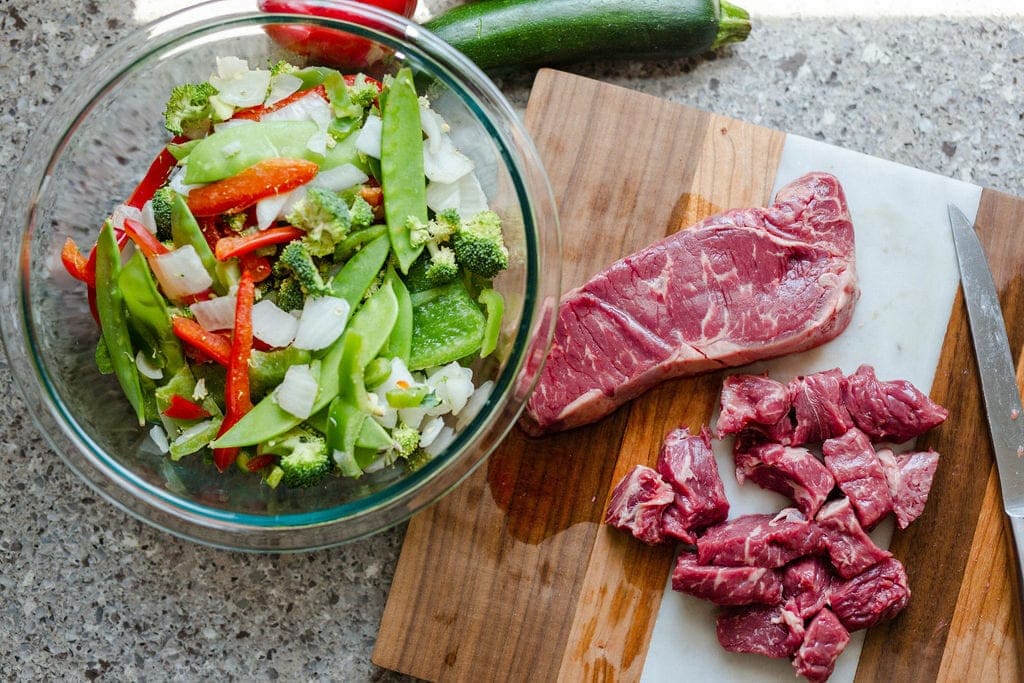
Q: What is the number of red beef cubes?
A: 15